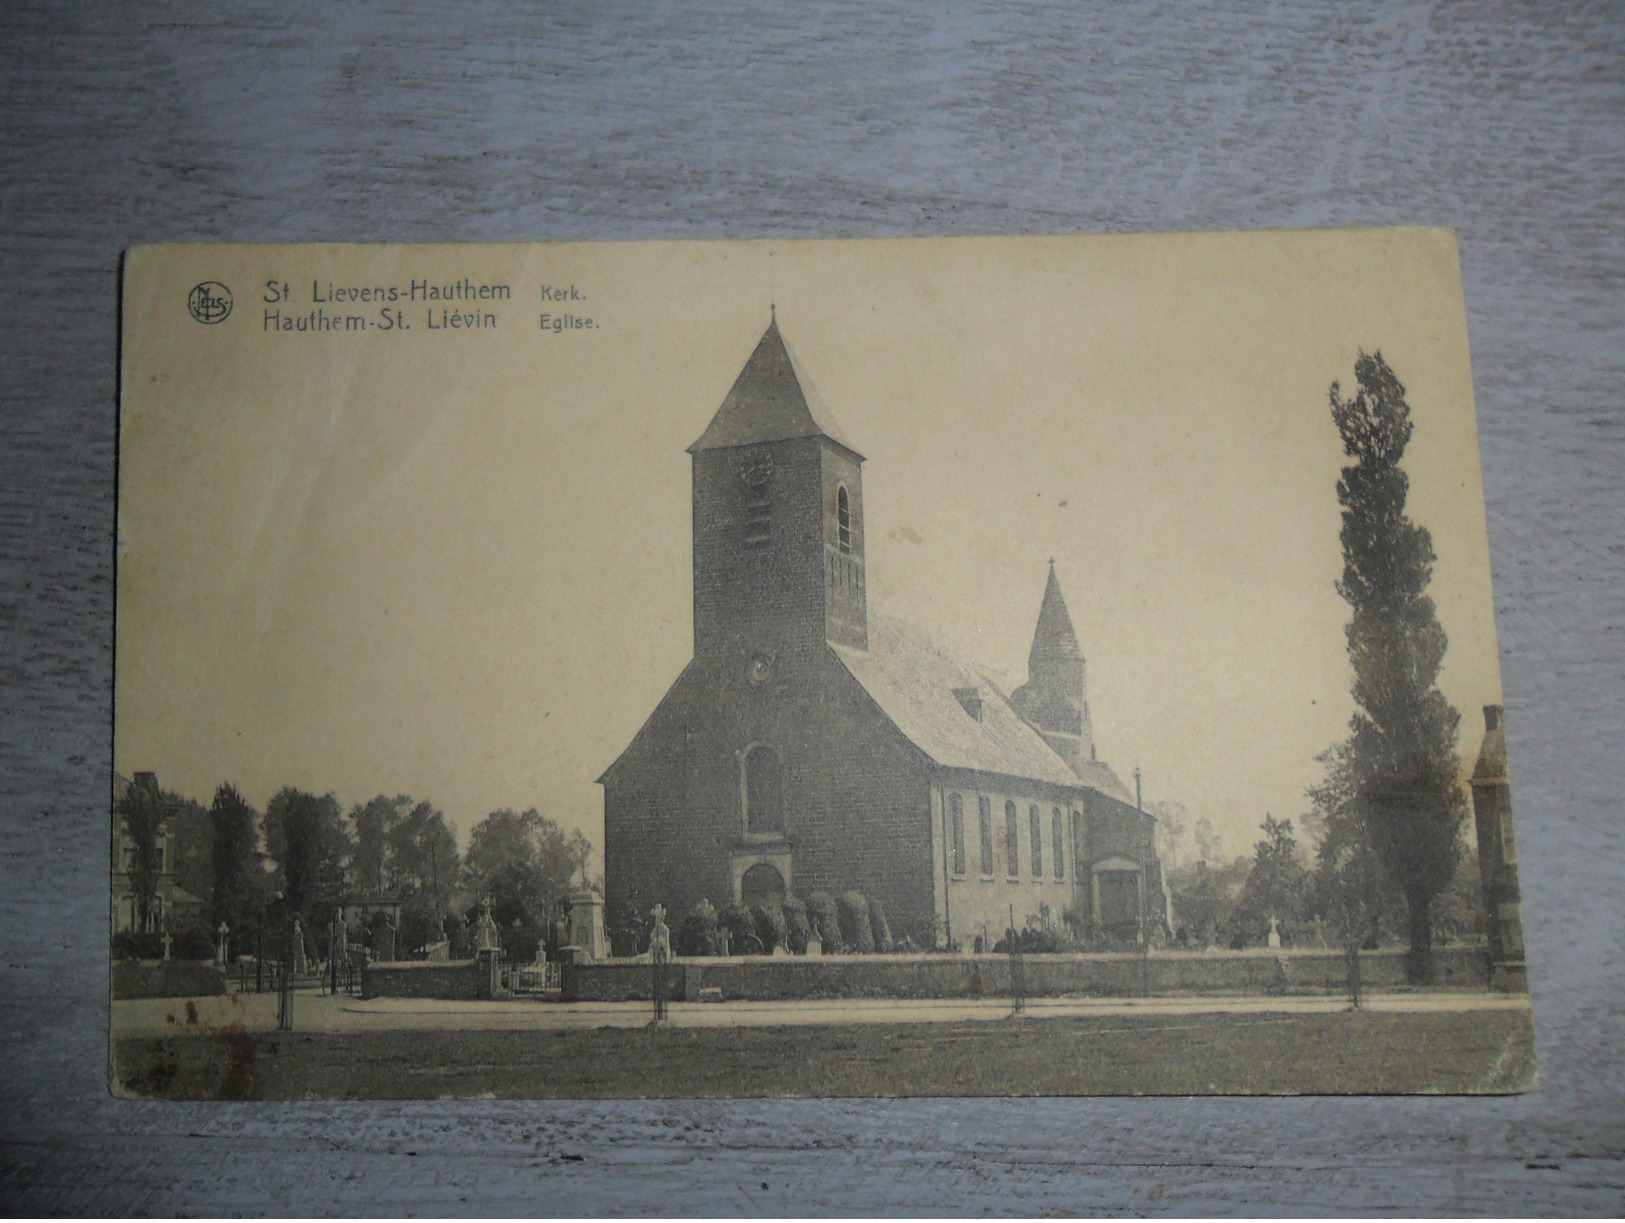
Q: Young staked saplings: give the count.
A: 4